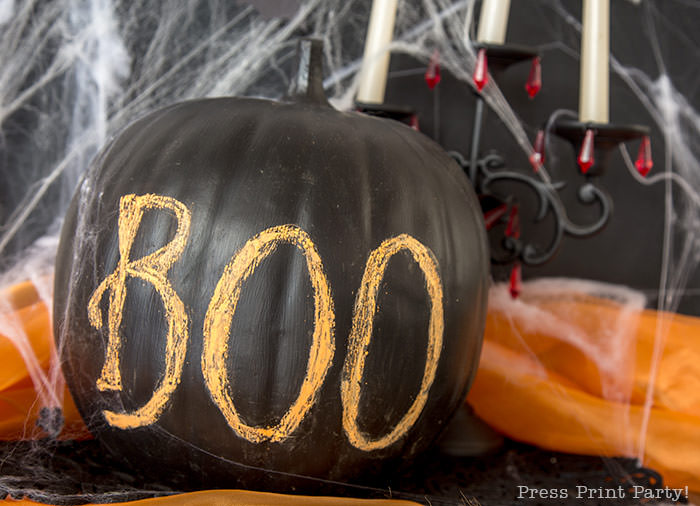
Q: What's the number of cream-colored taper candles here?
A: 3